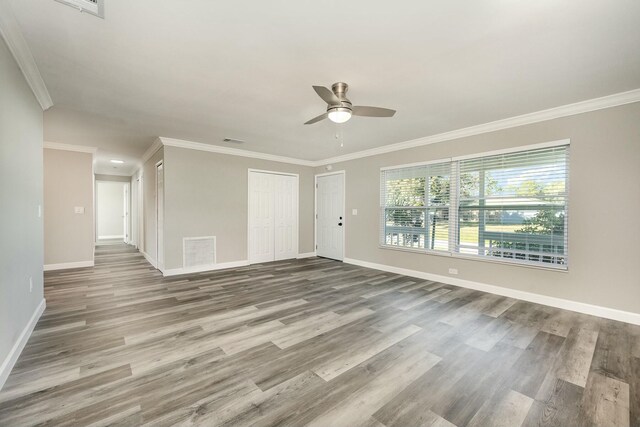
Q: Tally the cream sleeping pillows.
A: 0